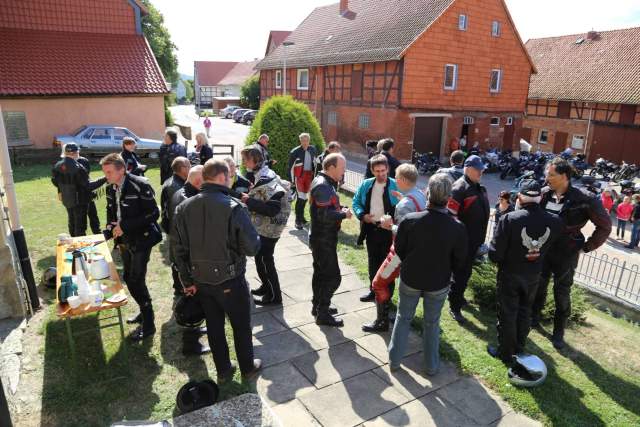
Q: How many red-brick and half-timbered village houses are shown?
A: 2